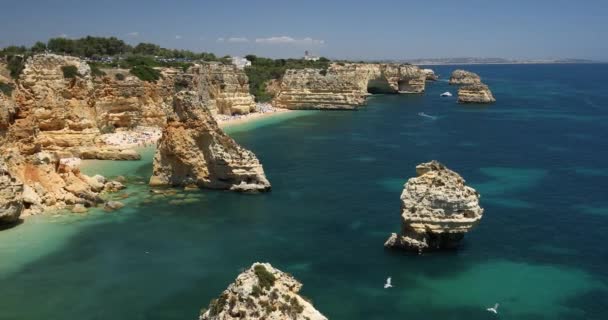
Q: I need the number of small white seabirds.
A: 2